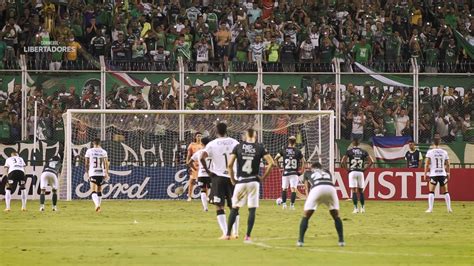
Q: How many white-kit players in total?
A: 5